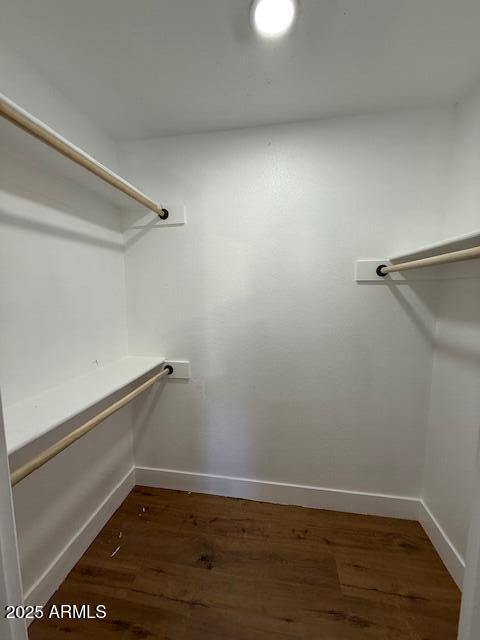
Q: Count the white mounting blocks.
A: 3